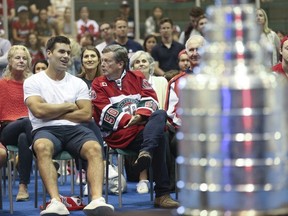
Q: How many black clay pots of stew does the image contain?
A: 0